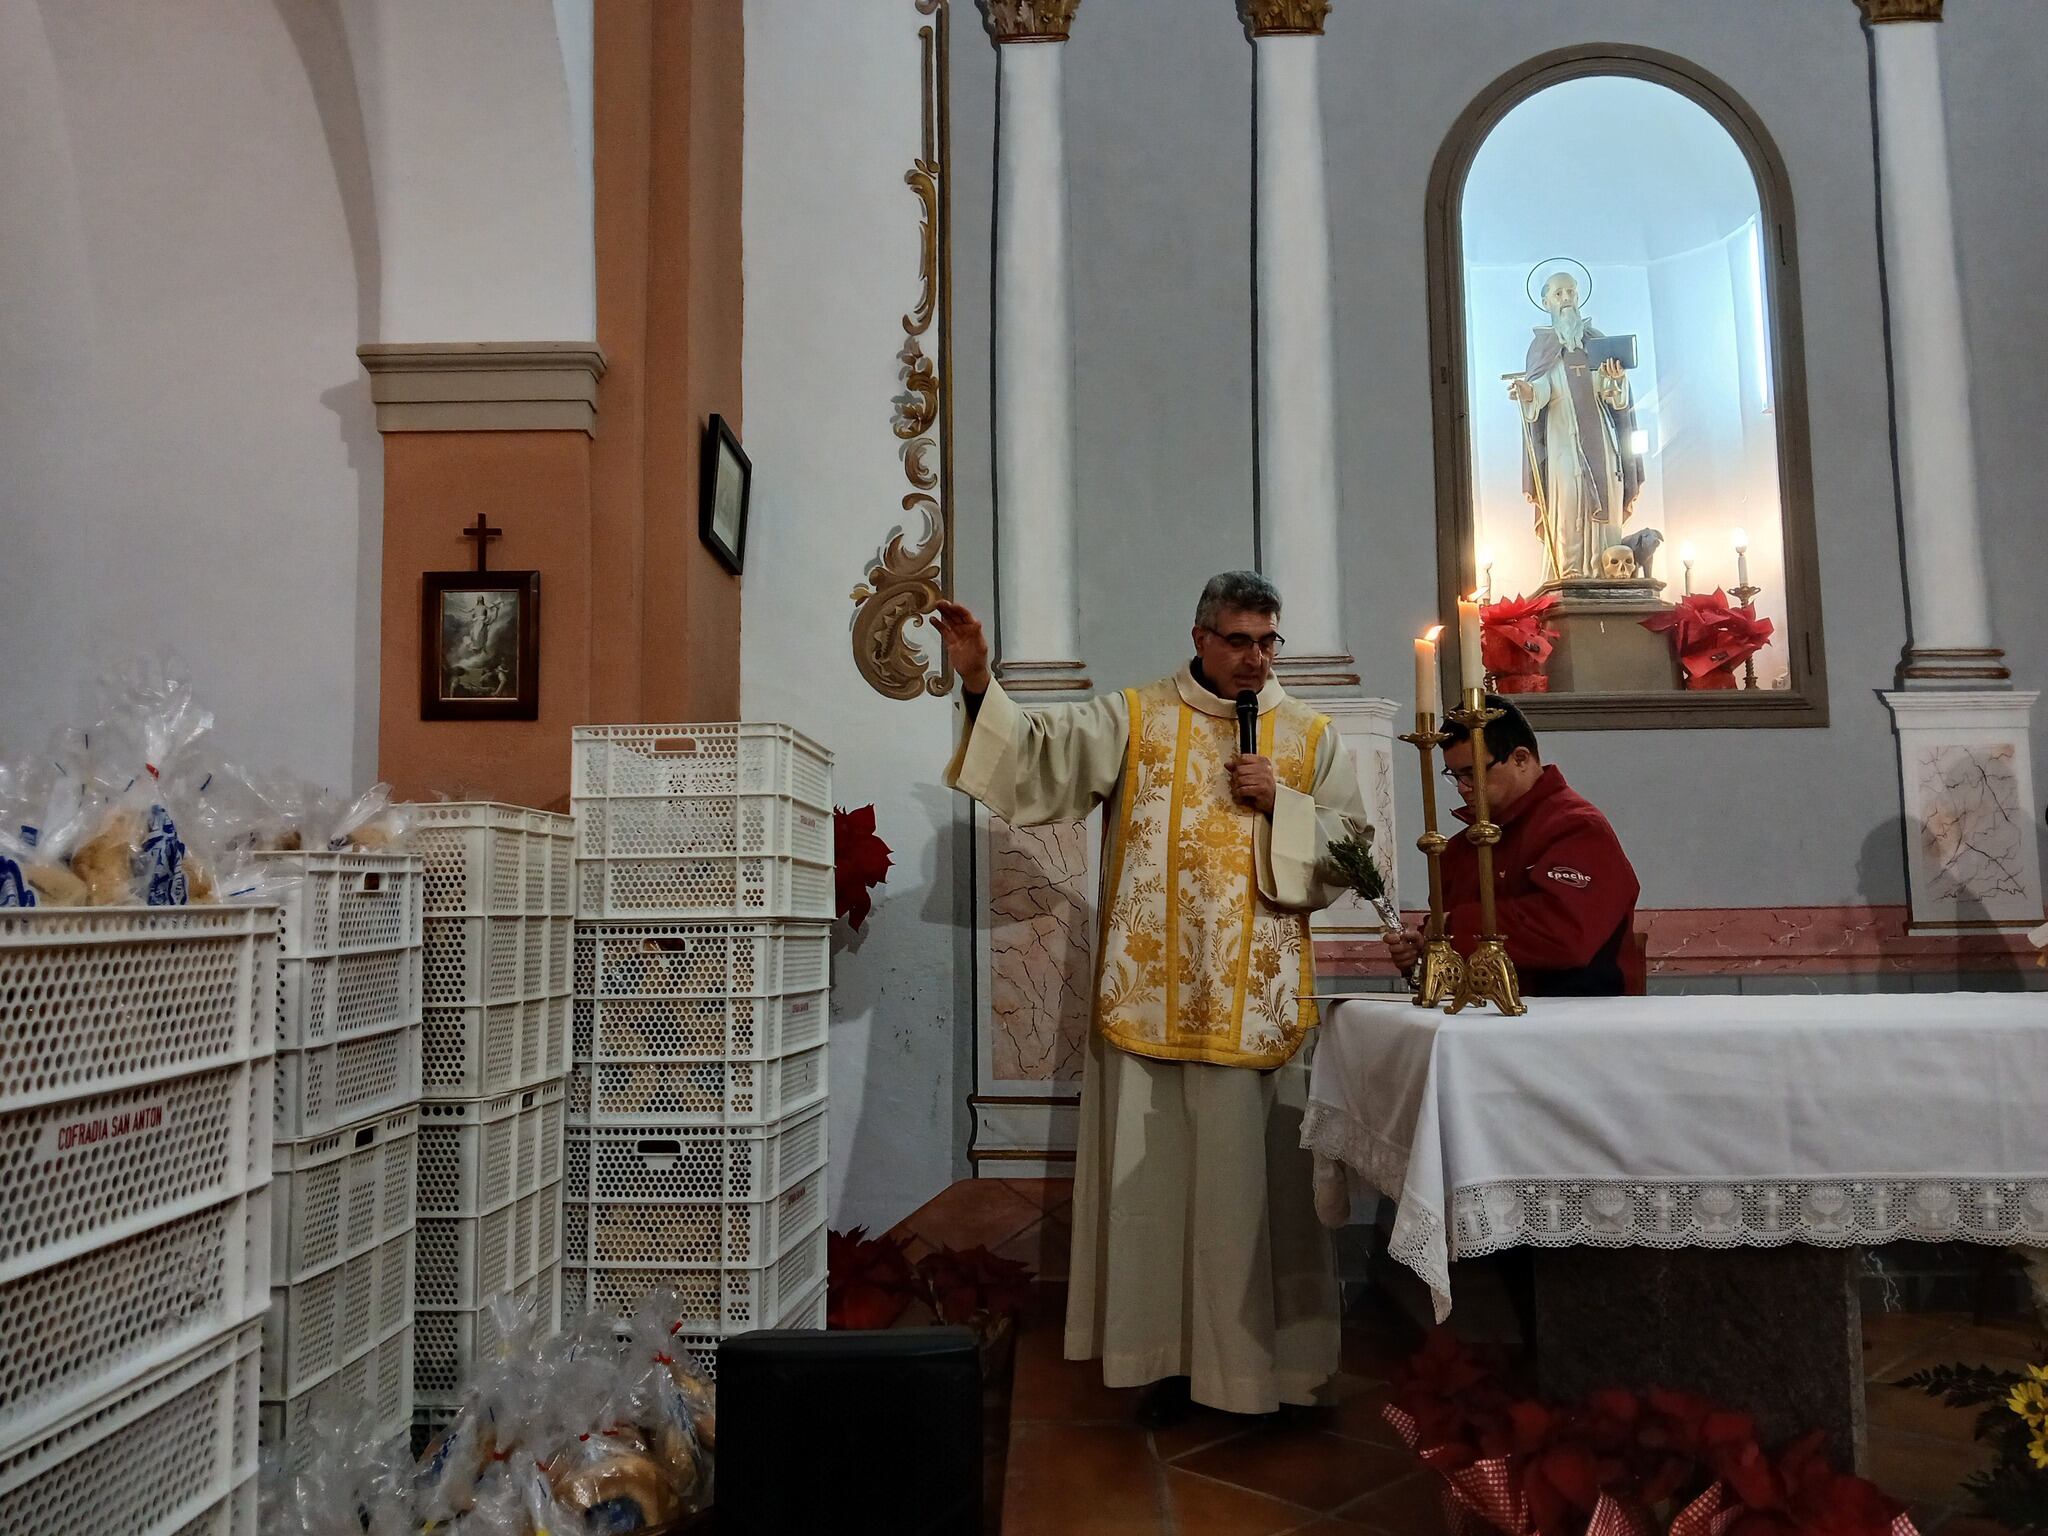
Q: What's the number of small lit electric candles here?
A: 3